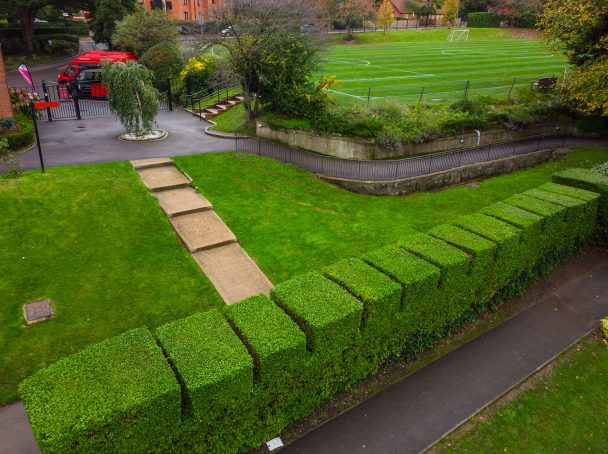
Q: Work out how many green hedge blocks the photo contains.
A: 14